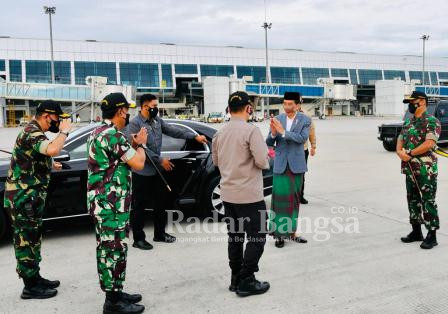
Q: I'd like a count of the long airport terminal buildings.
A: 1